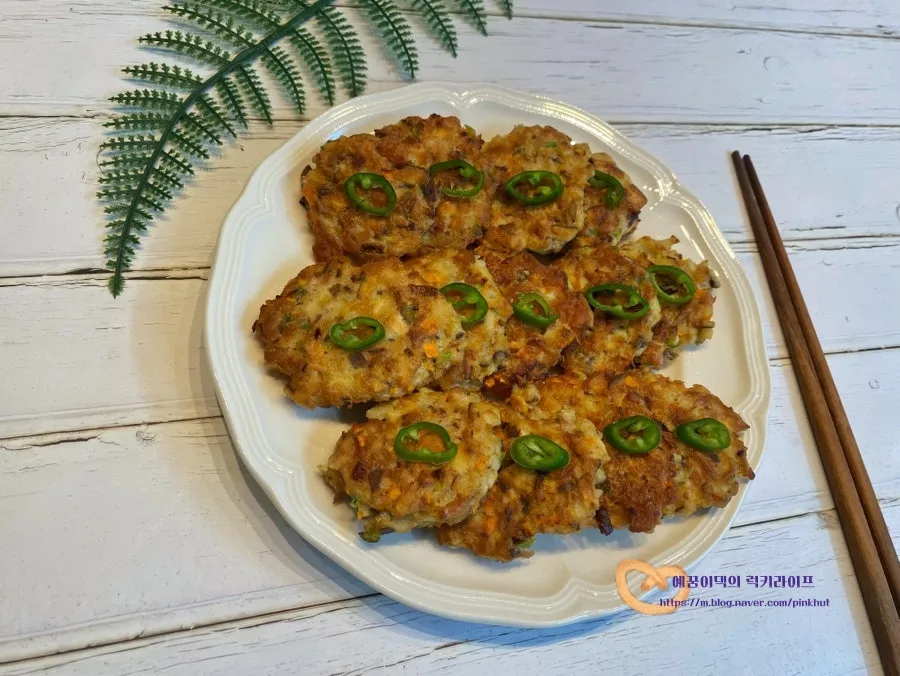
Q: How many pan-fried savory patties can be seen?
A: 13